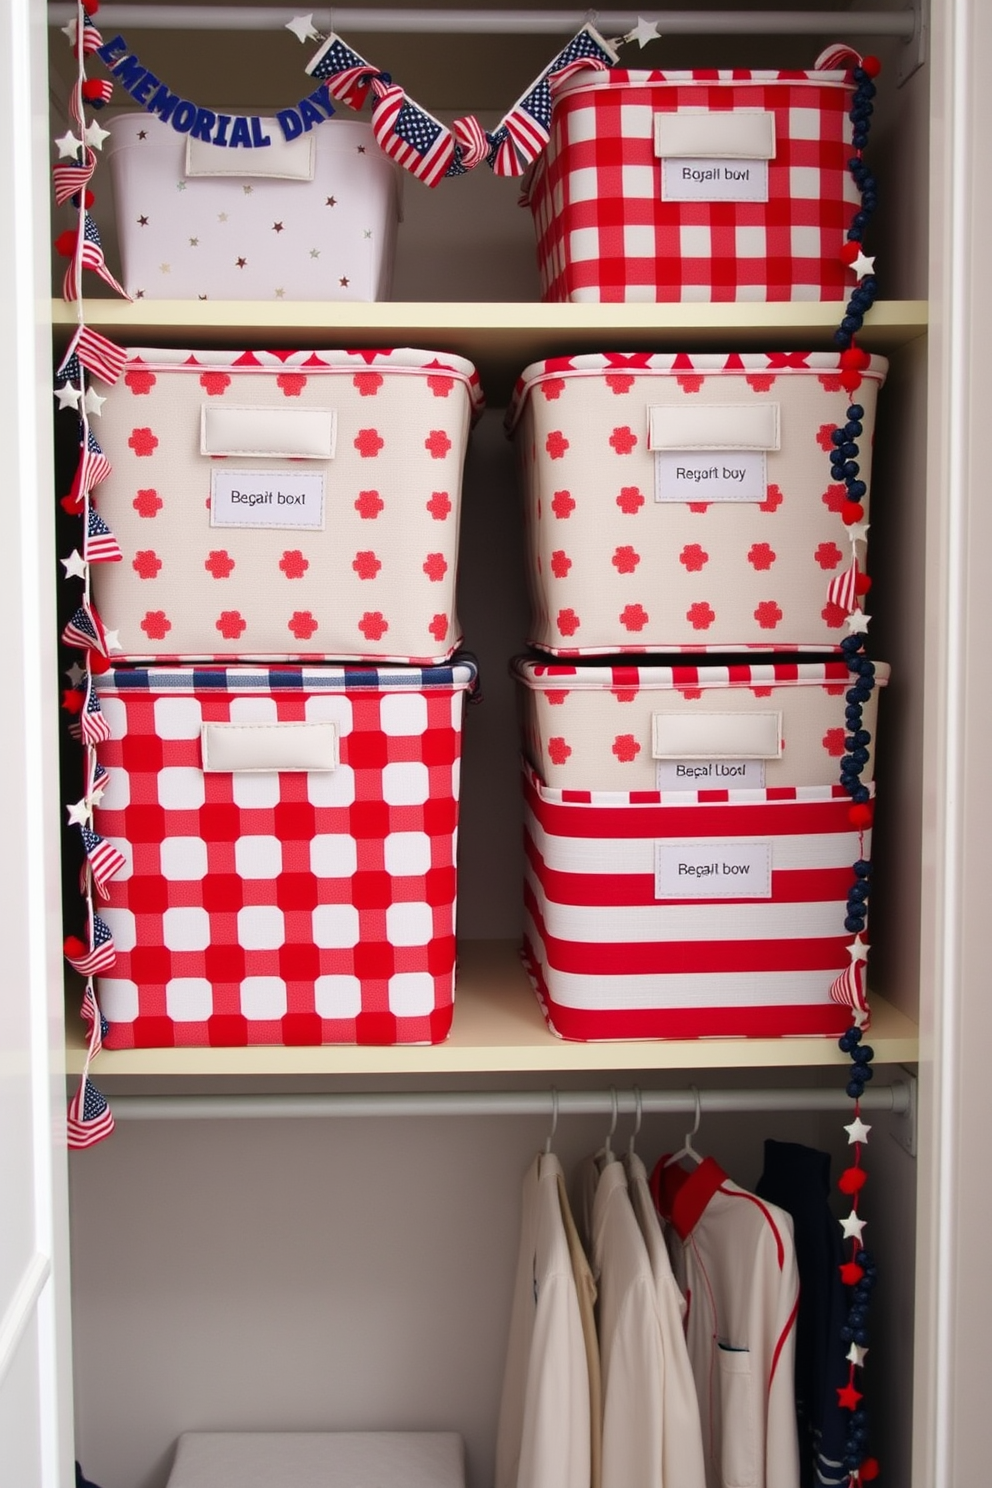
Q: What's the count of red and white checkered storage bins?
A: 2